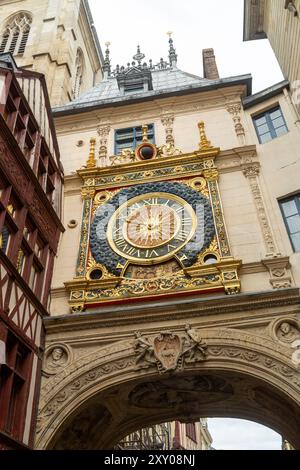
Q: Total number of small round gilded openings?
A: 4